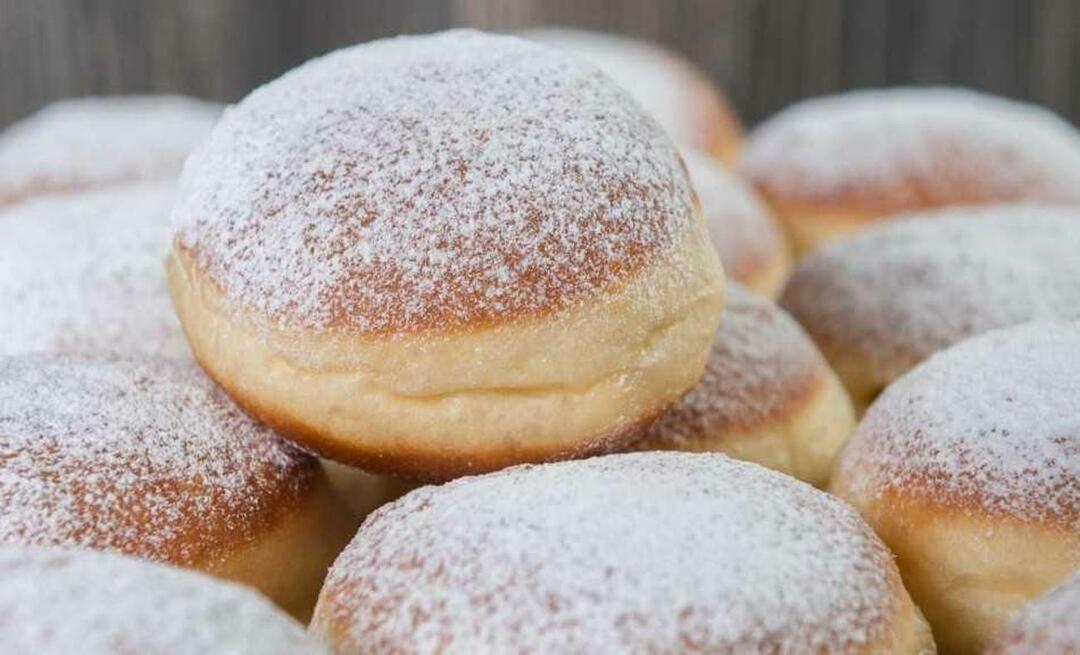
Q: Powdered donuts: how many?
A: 13